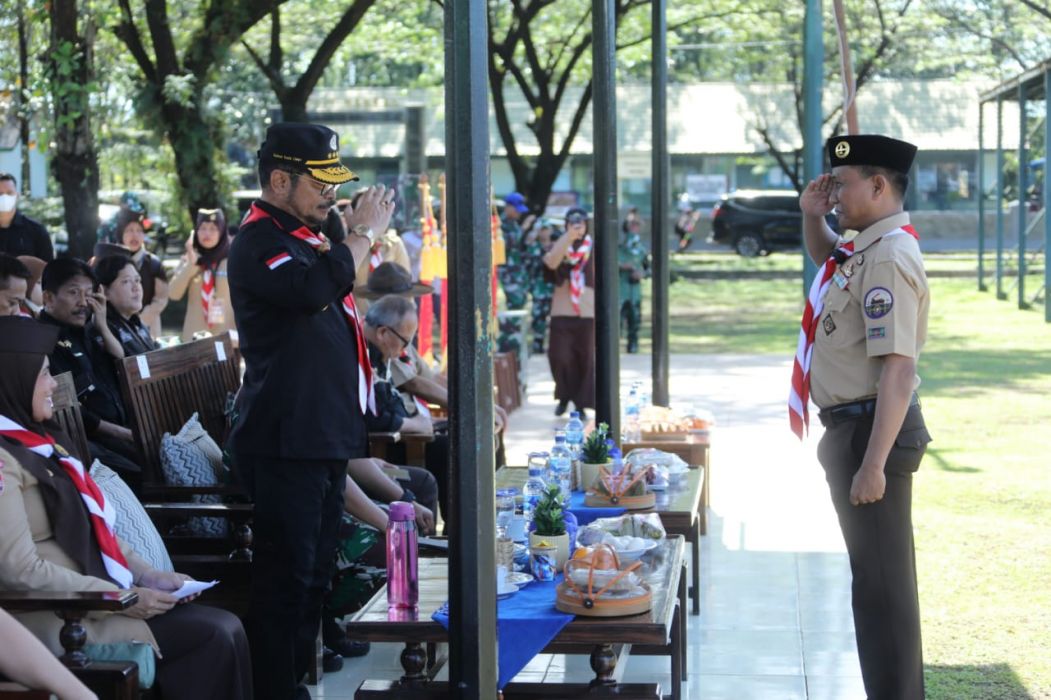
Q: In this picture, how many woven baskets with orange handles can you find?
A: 2